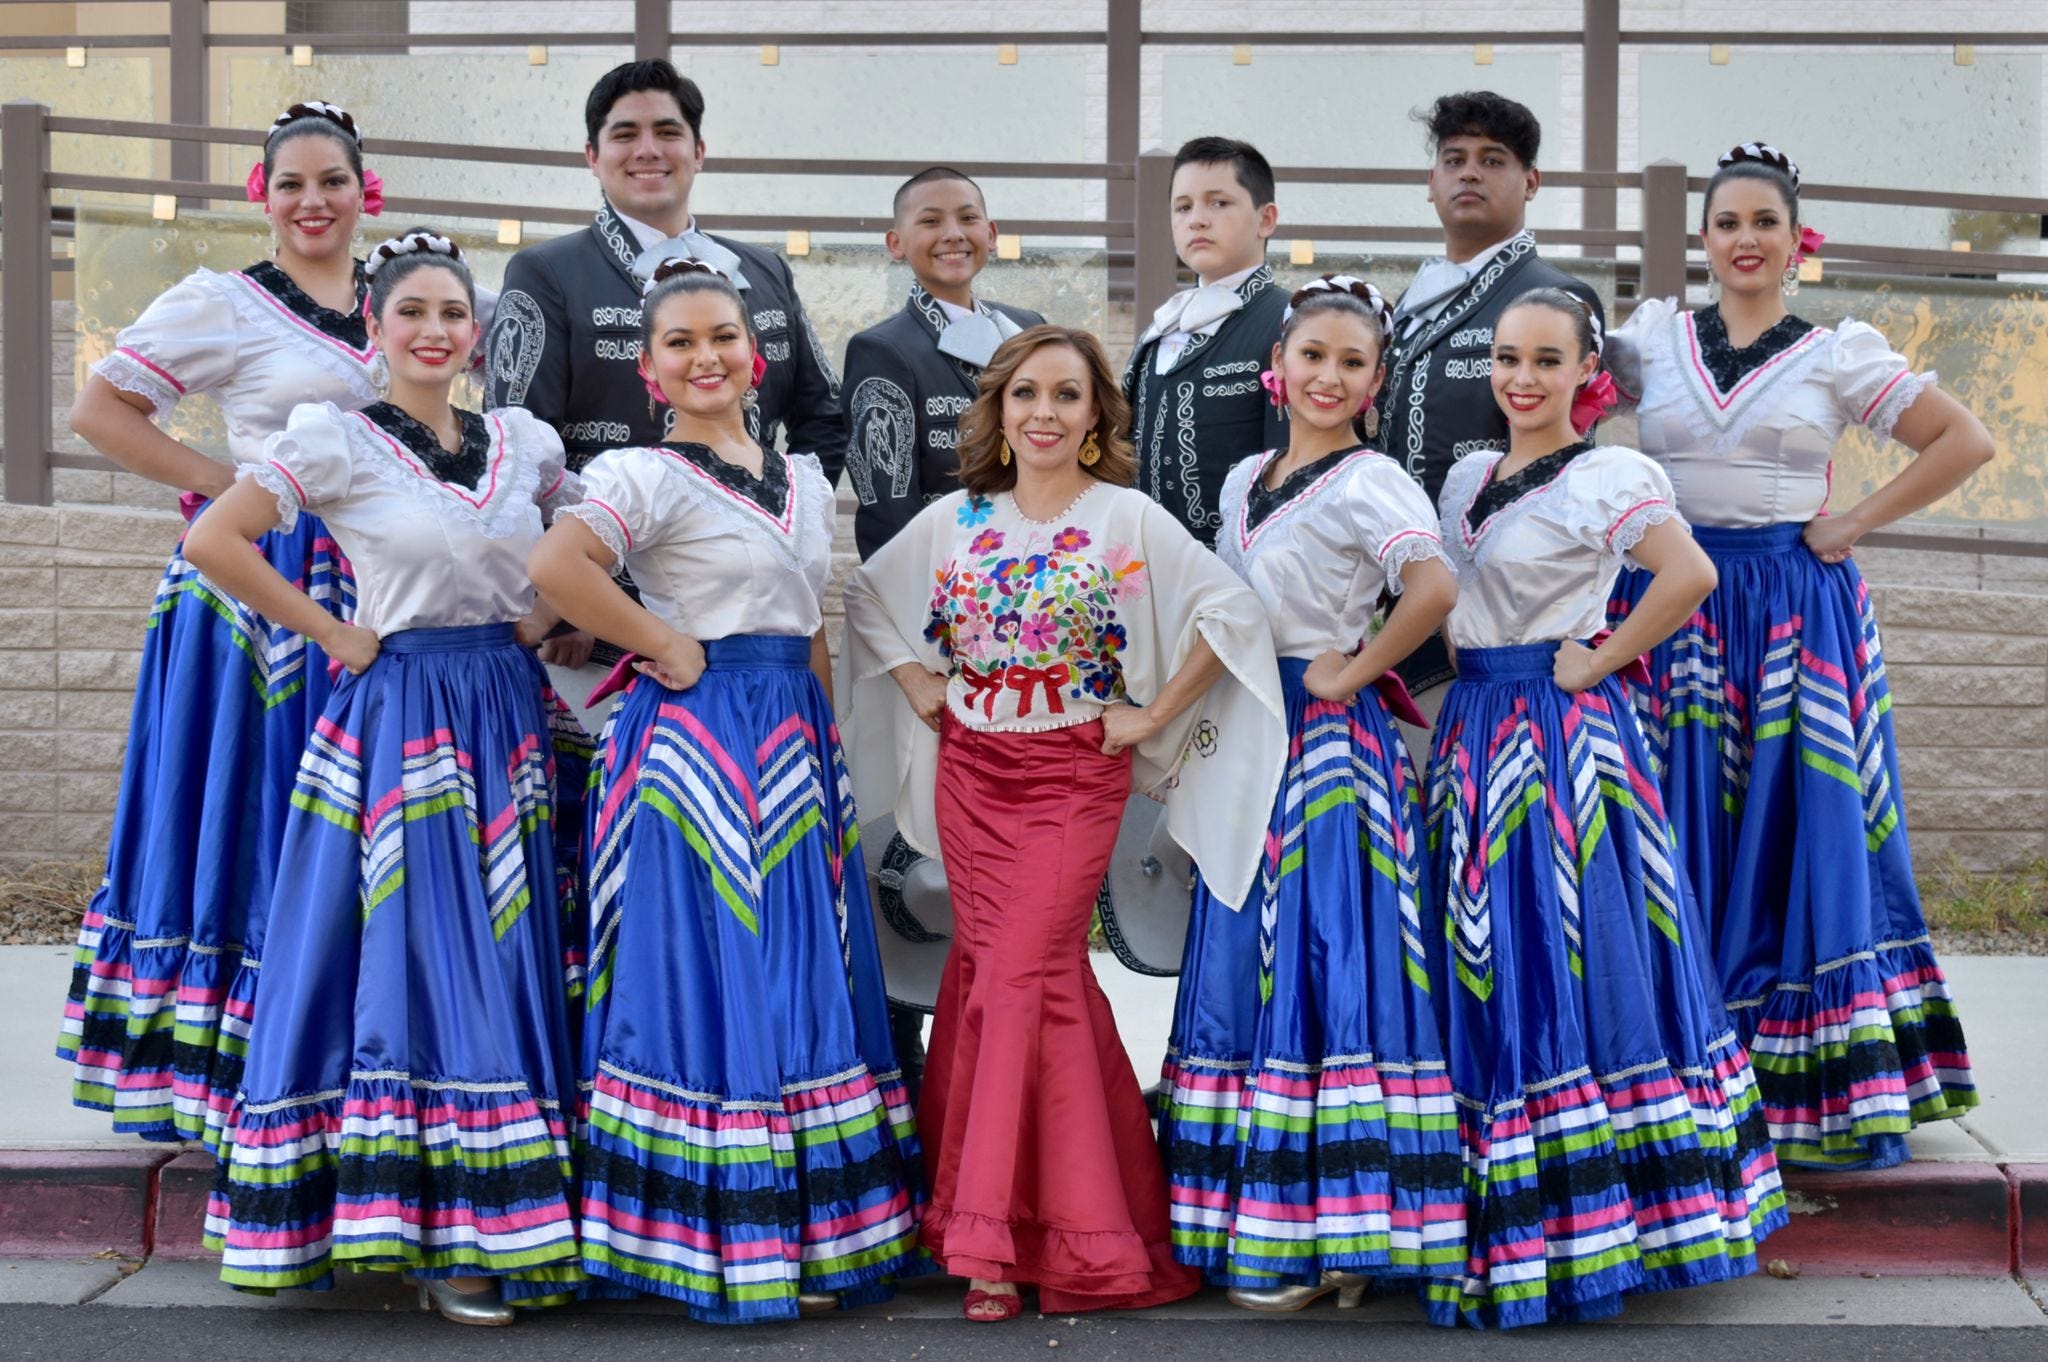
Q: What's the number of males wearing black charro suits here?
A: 4